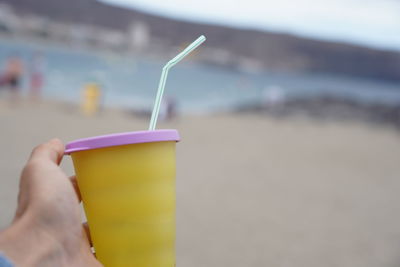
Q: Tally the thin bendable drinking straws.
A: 1